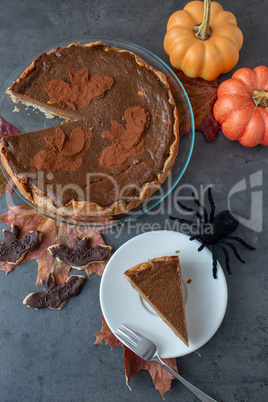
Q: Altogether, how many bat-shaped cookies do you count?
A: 3